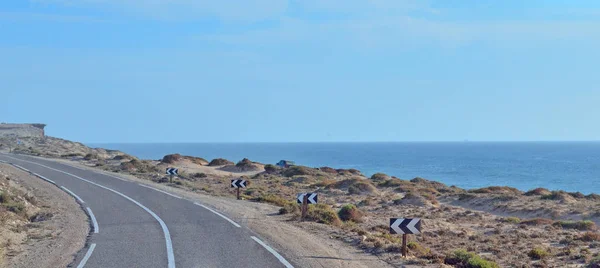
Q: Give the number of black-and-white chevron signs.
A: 4